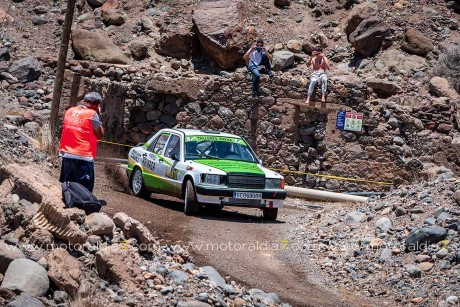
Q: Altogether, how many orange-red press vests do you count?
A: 1